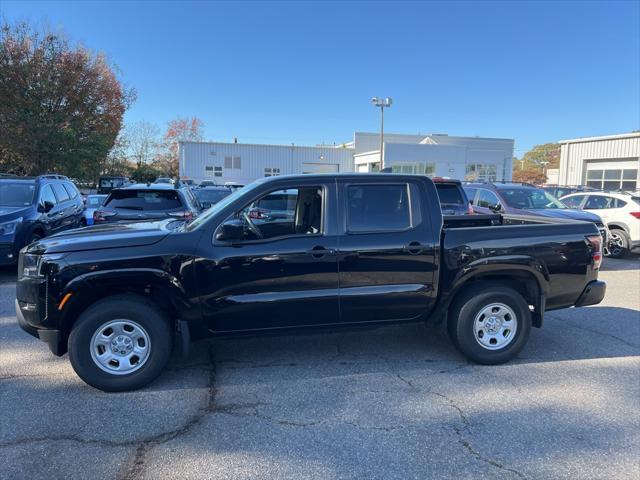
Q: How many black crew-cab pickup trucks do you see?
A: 1